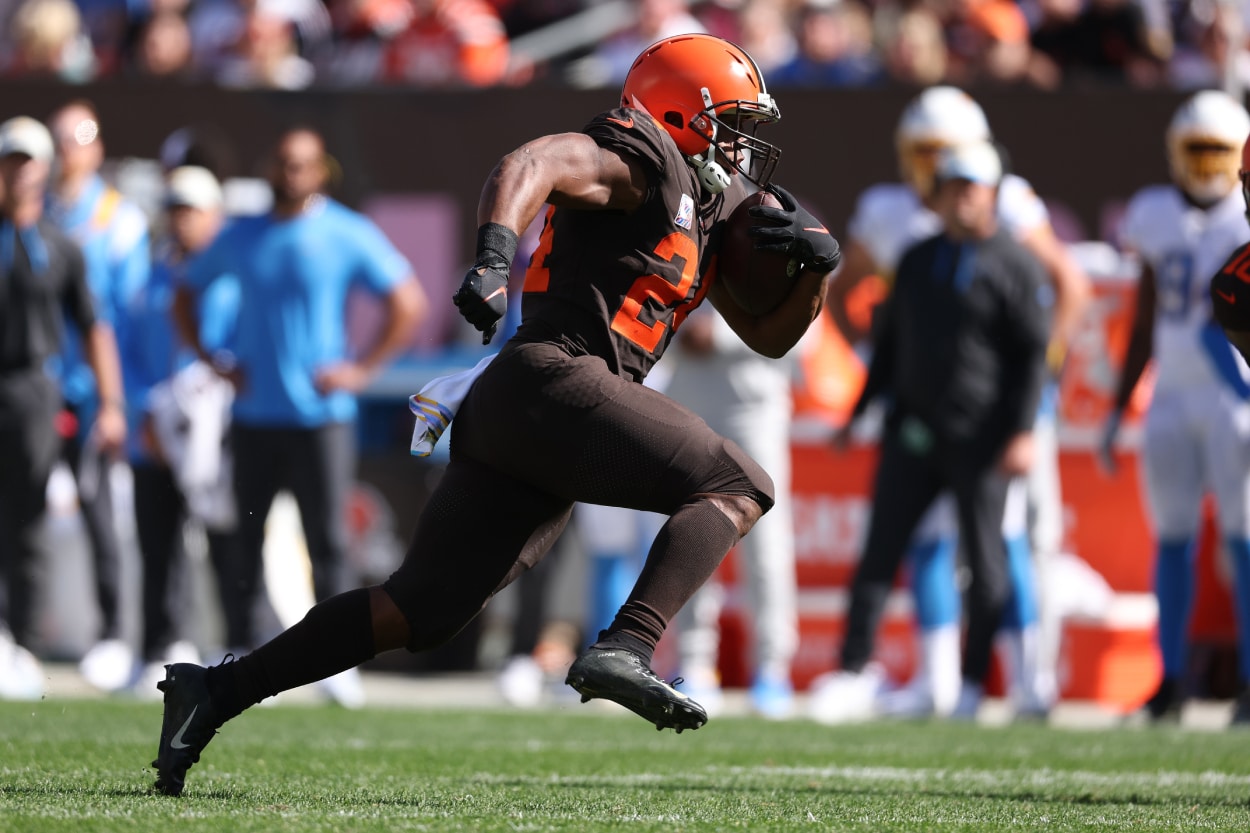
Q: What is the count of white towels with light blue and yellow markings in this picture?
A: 1